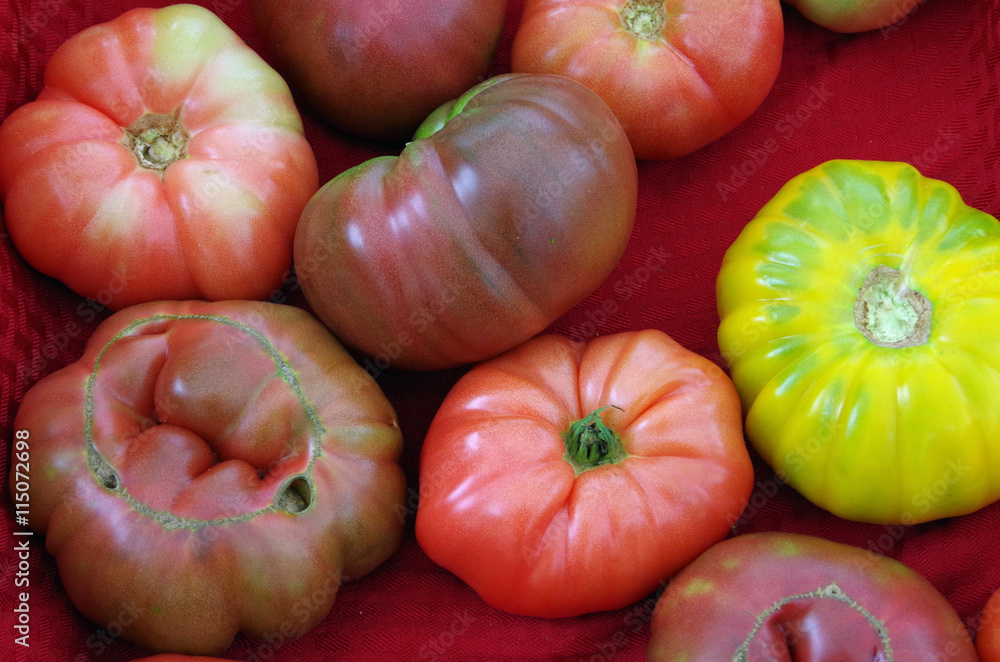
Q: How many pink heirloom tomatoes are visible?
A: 3